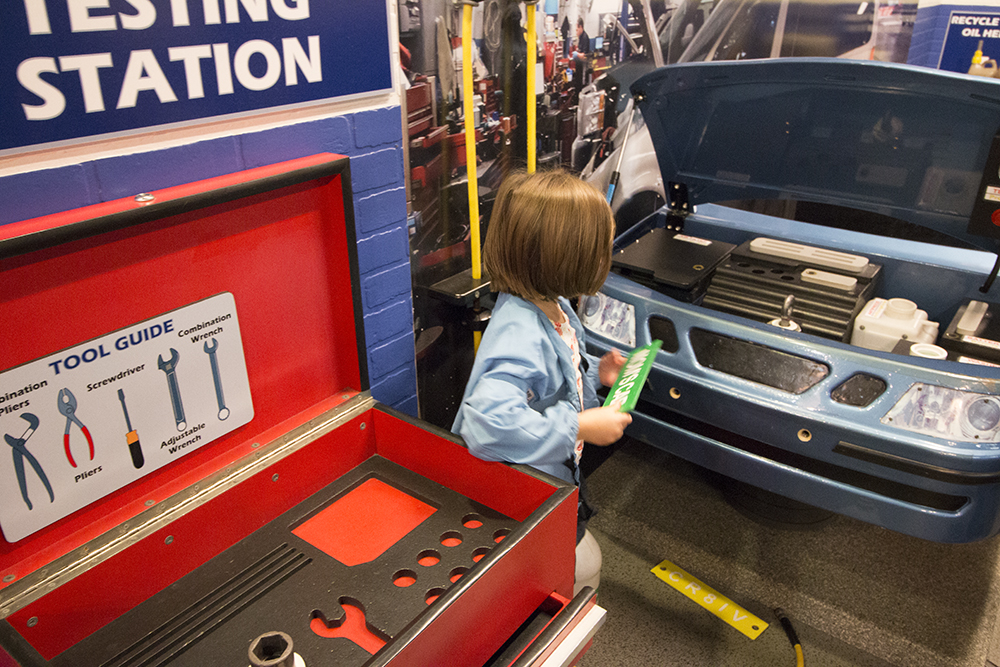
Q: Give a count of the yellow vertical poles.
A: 2